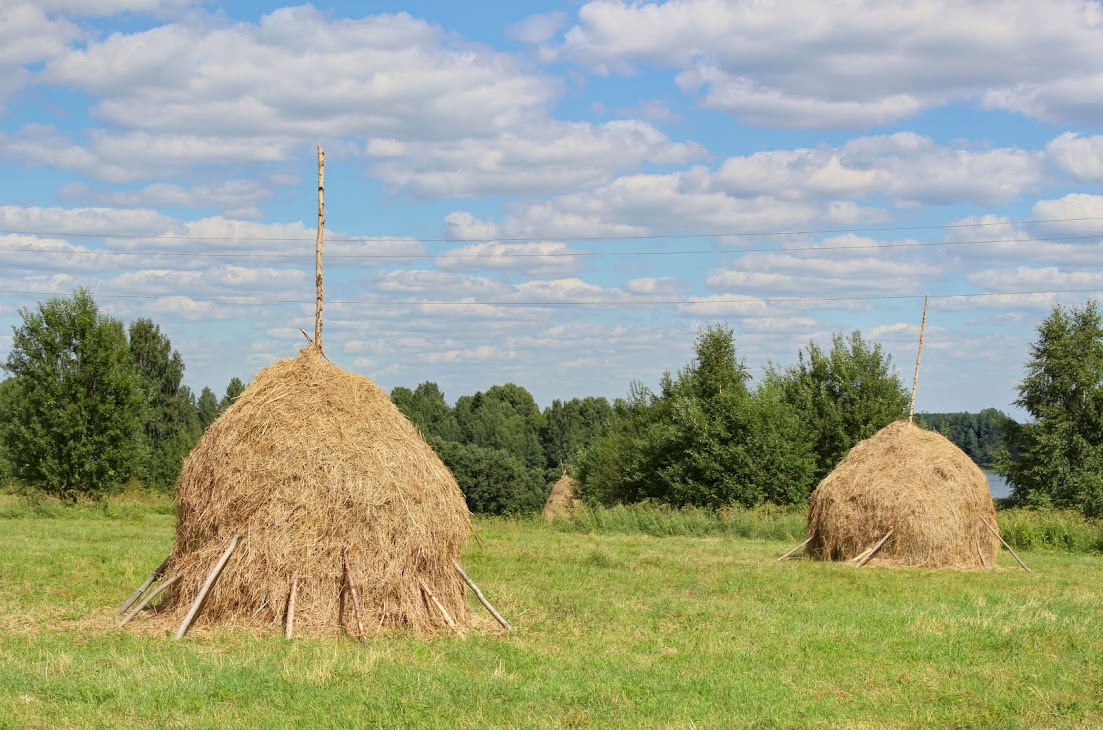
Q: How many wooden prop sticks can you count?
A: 12